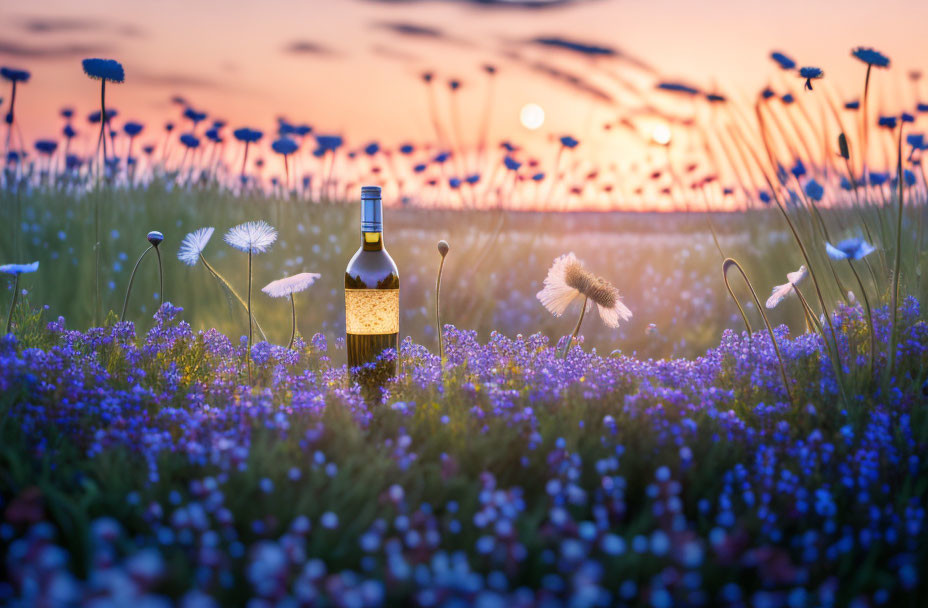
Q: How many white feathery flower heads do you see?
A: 5